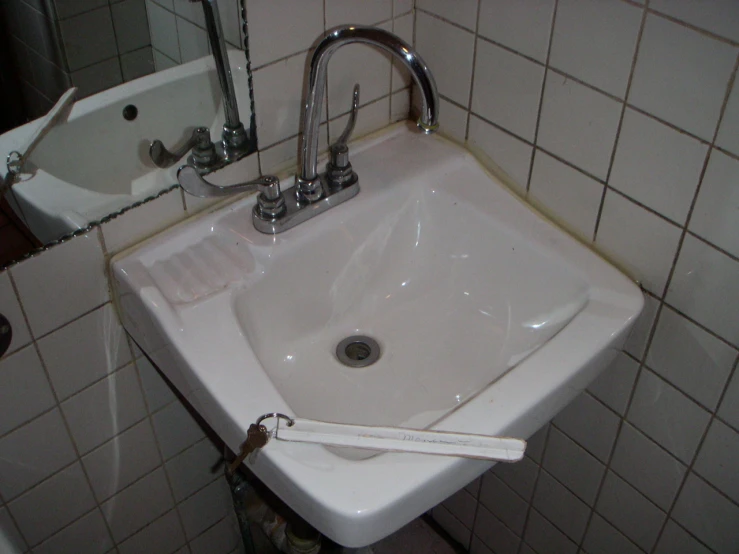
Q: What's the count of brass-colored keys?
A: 1